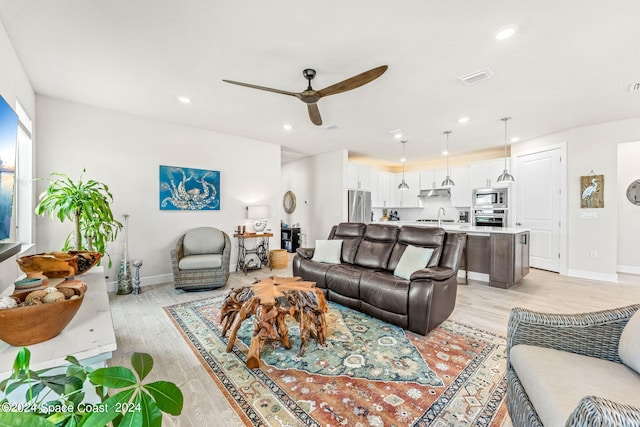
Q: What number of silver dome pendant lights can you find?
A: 3